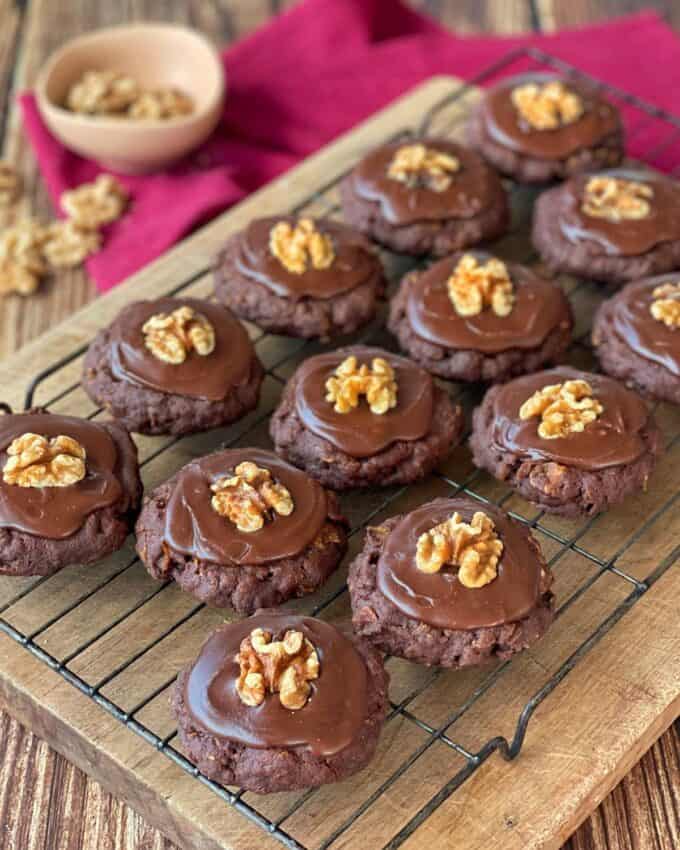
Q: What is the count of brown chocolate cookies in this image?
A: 13